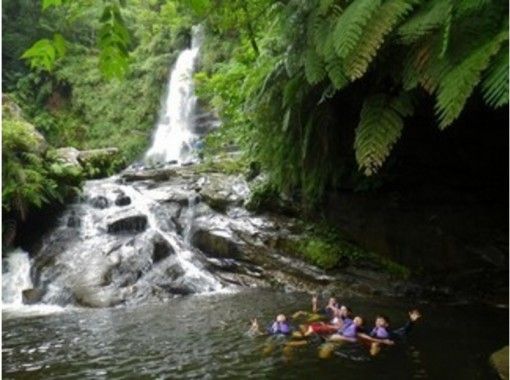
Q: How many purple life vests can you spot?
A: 3